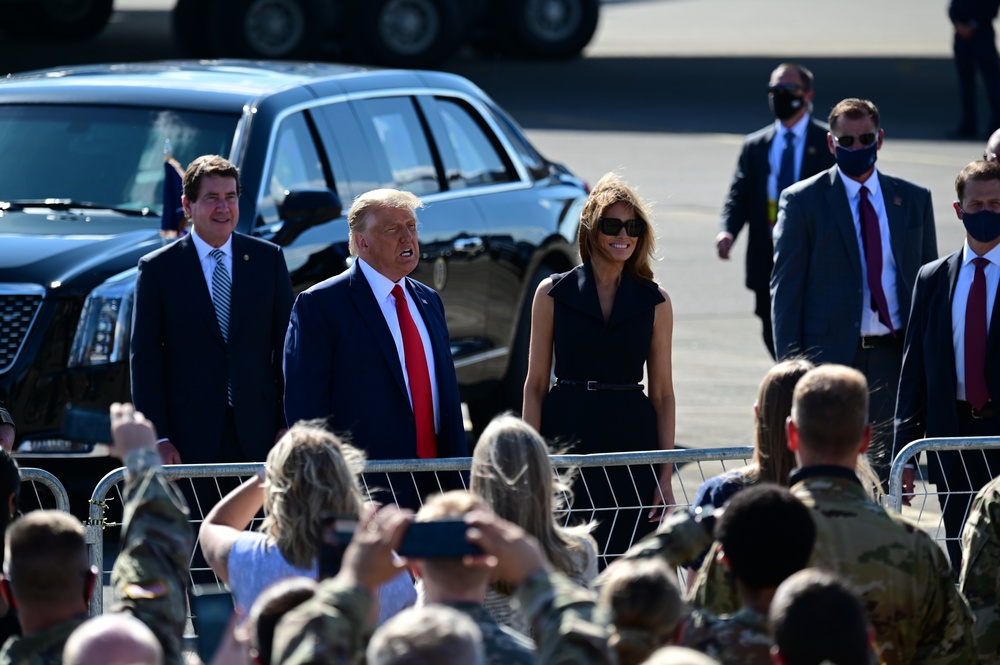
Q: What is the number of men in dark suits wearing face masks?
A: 3